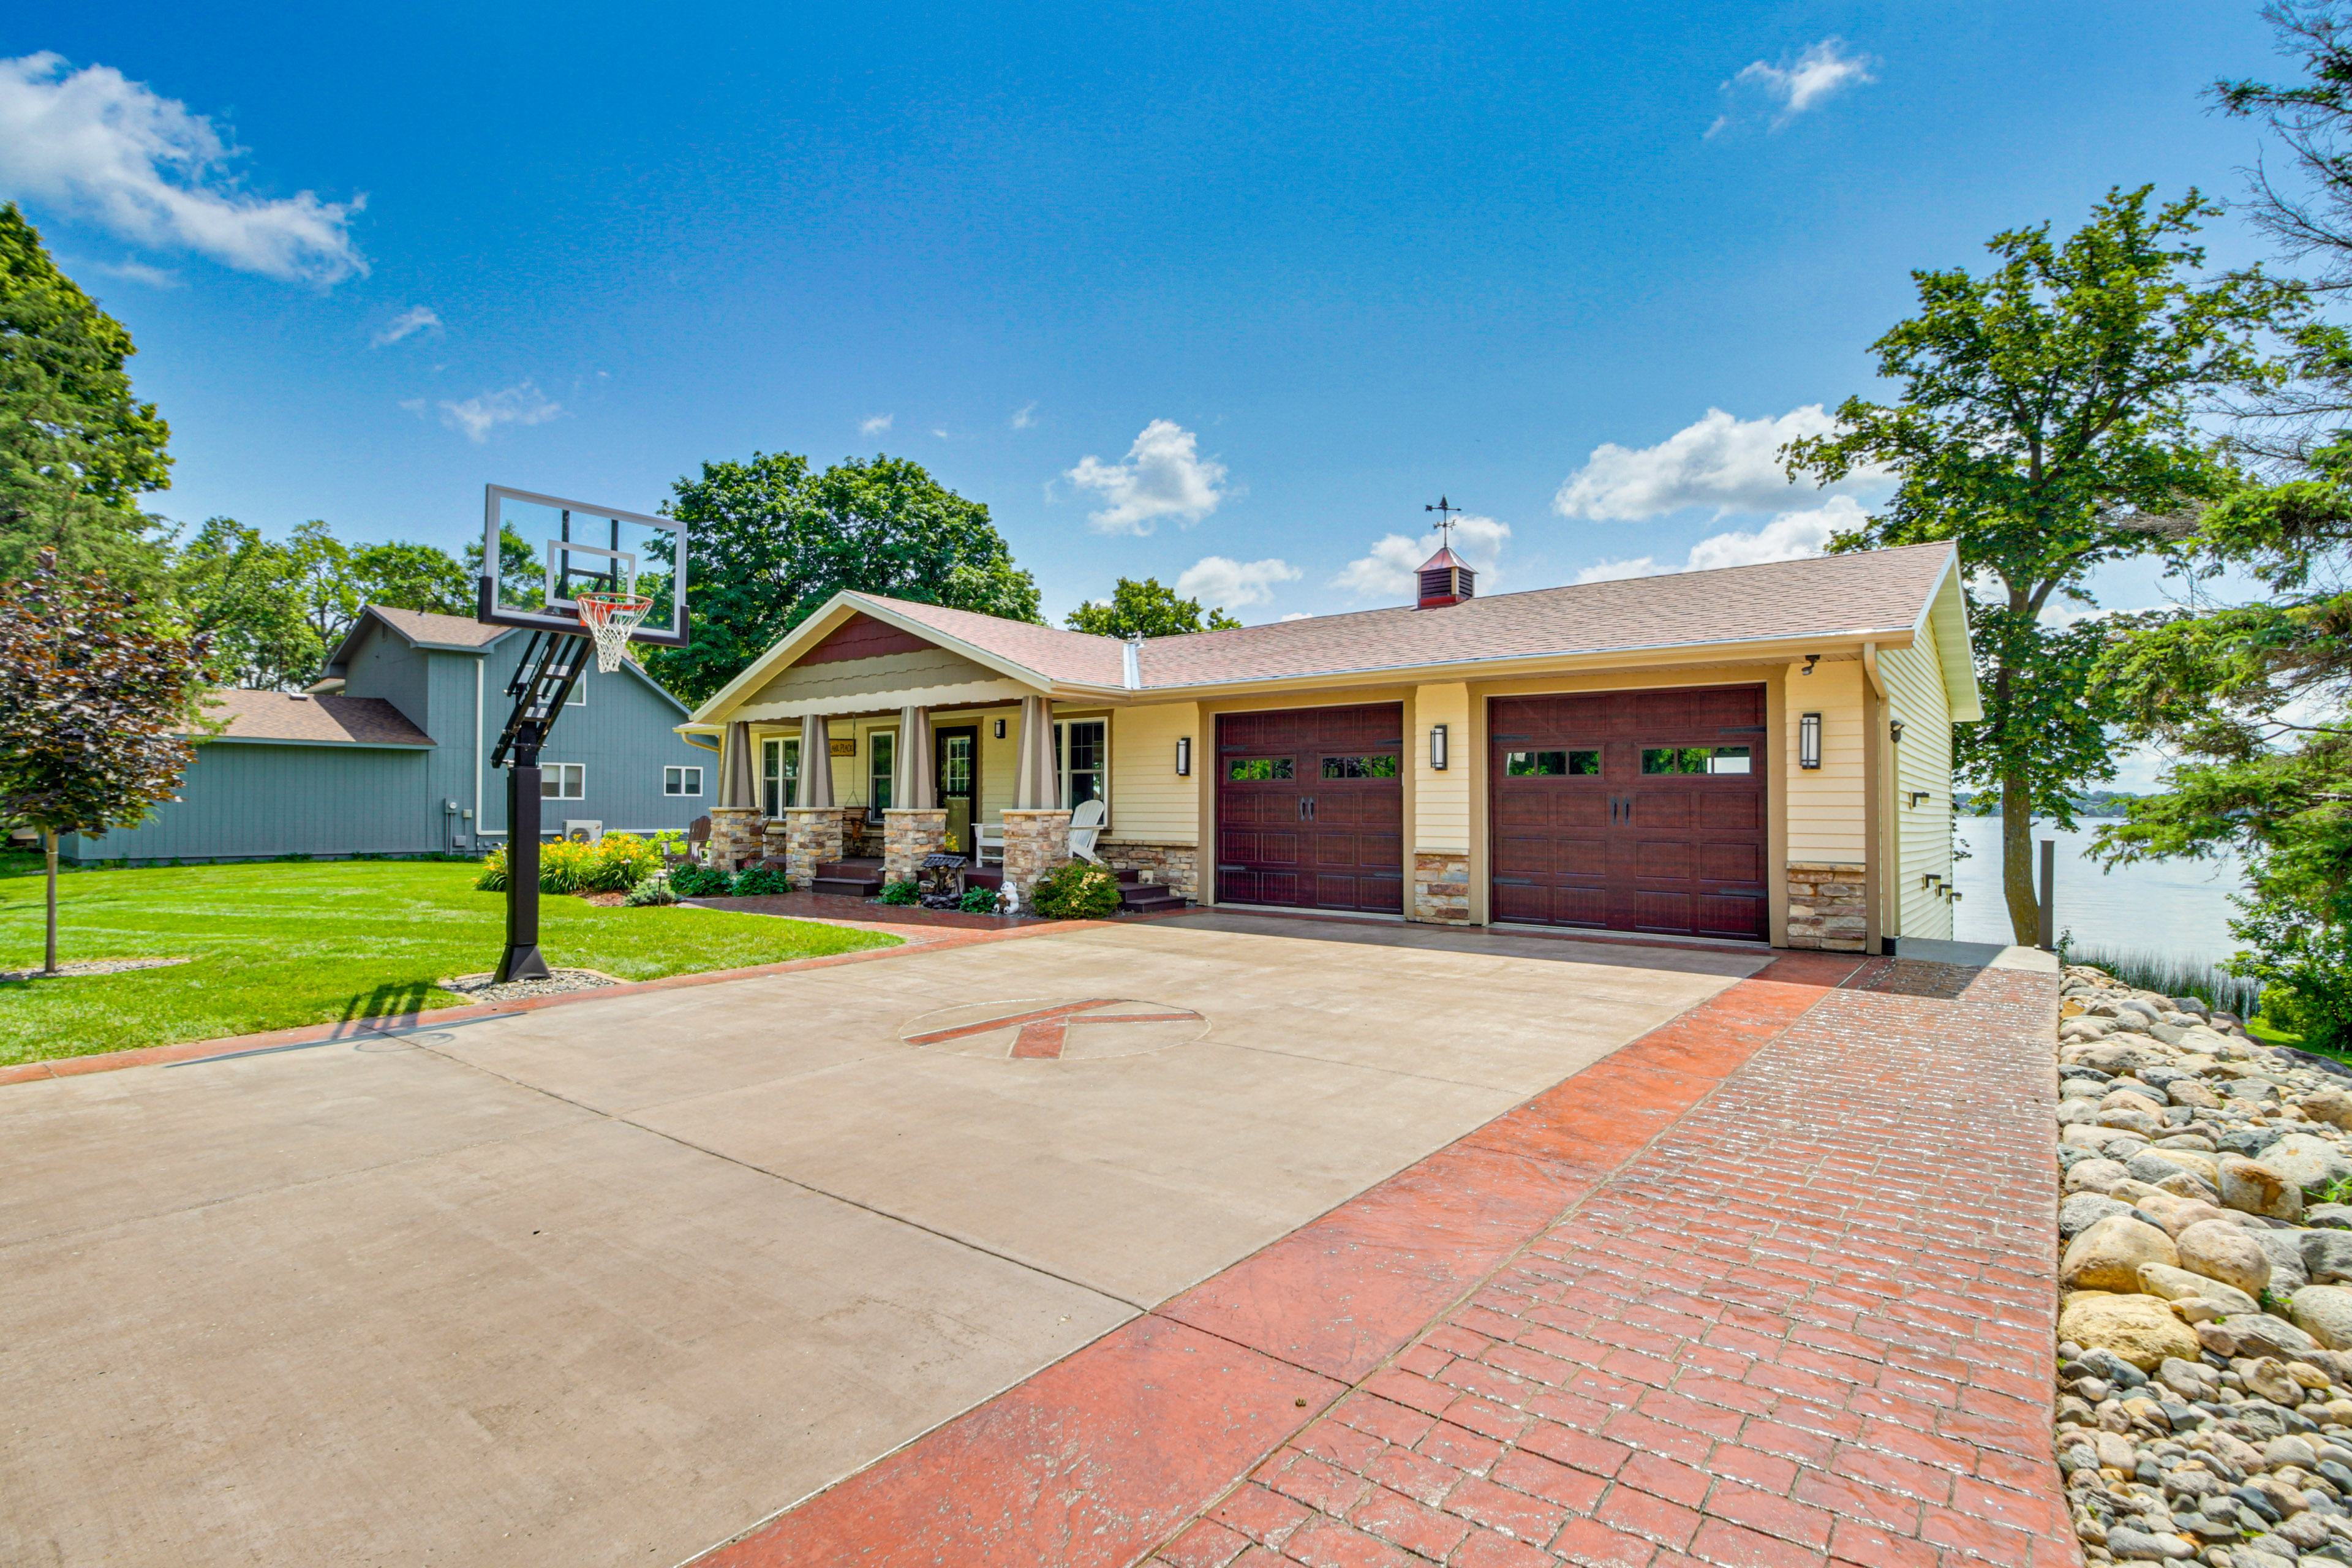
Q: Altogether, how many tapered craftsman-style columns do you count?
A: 4